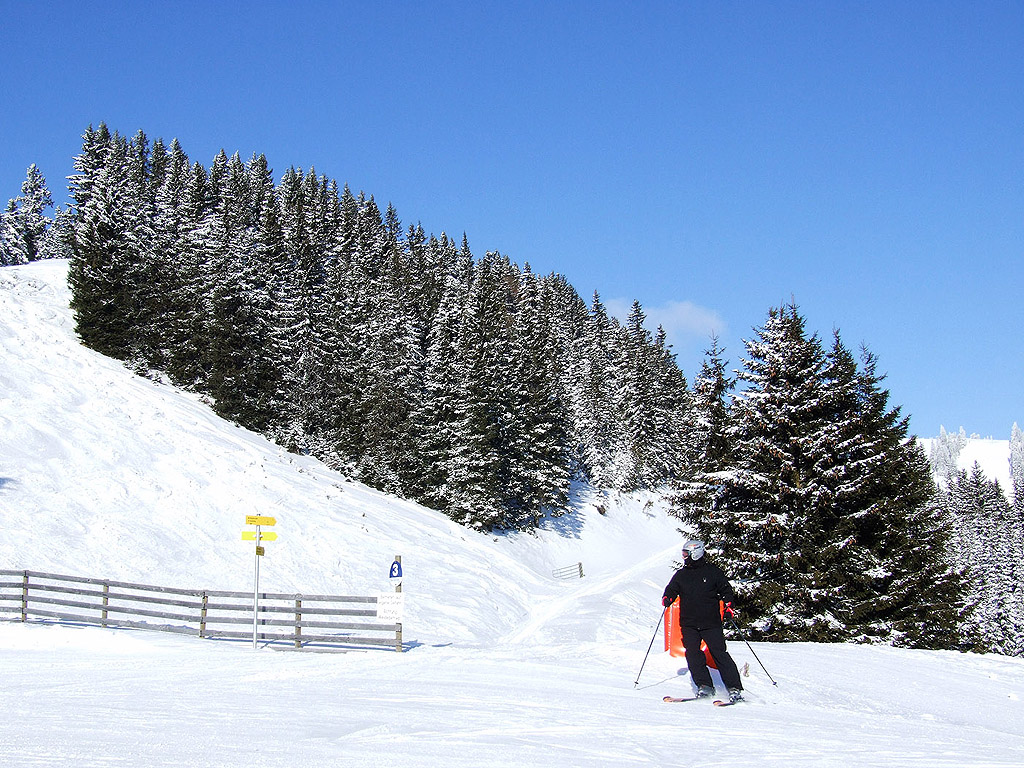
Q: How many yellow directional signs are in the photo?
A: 2